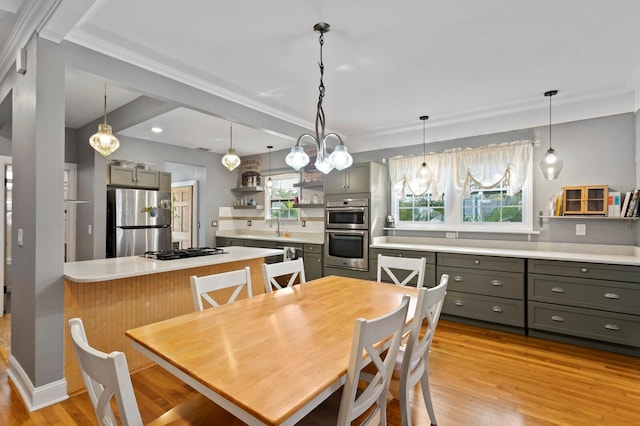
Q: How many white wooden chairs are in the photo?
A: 6